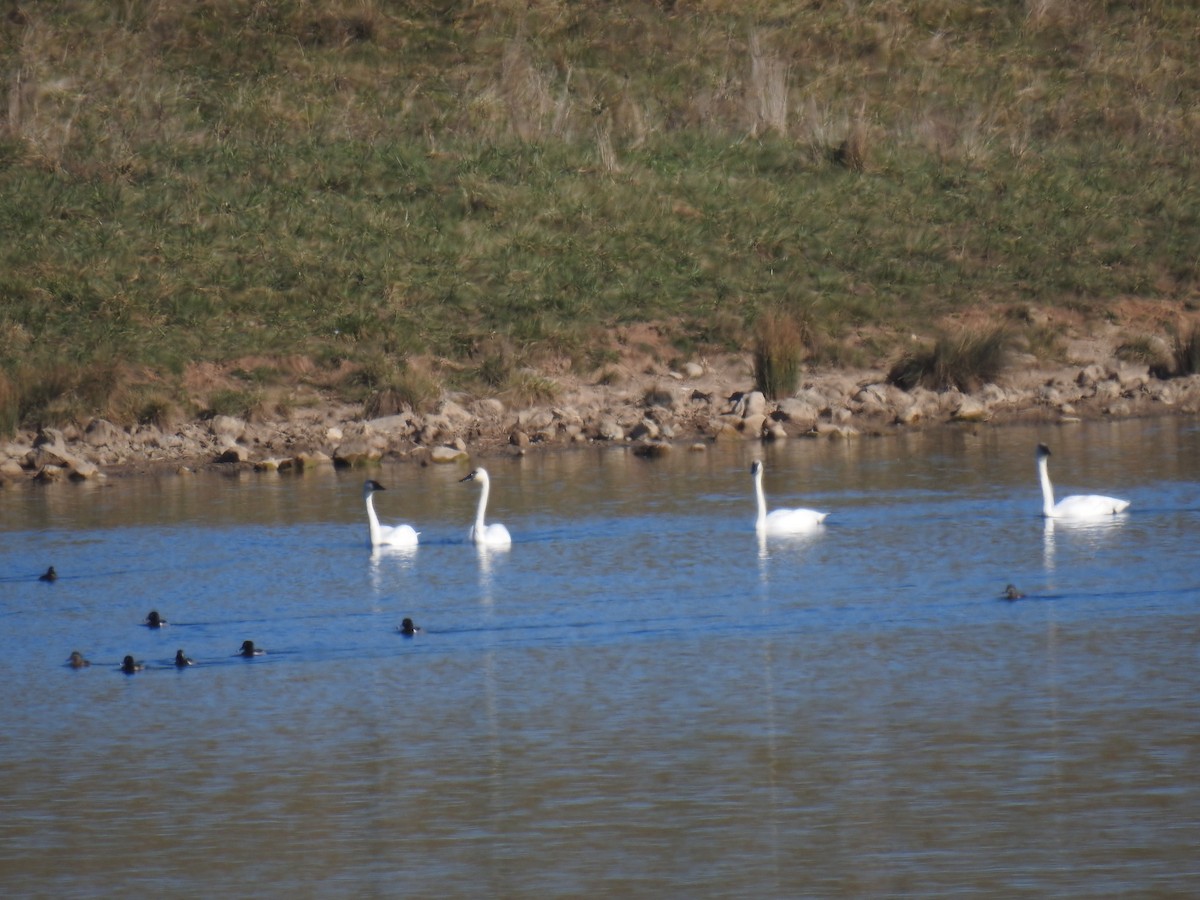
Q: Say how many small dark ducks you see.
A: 8